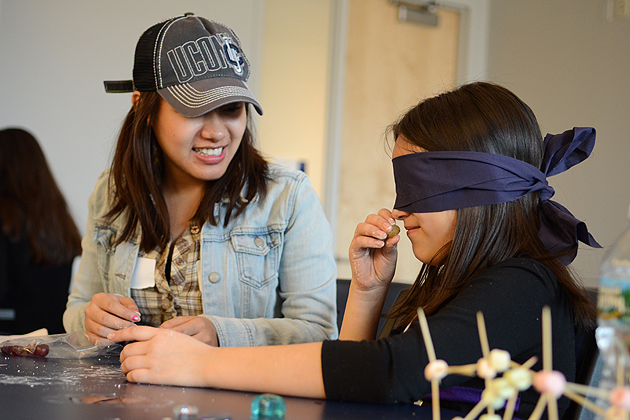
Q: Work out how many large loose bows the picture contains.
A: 1